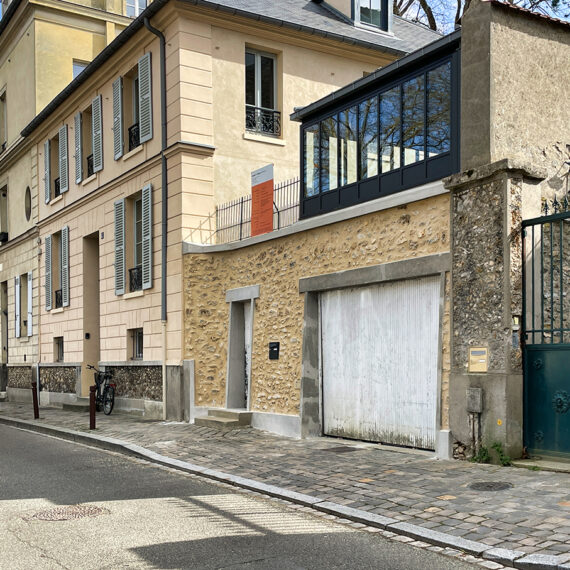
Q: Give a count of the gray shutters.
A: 10